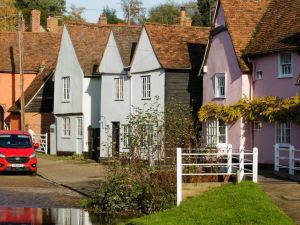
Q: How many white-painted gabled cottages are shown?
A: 3